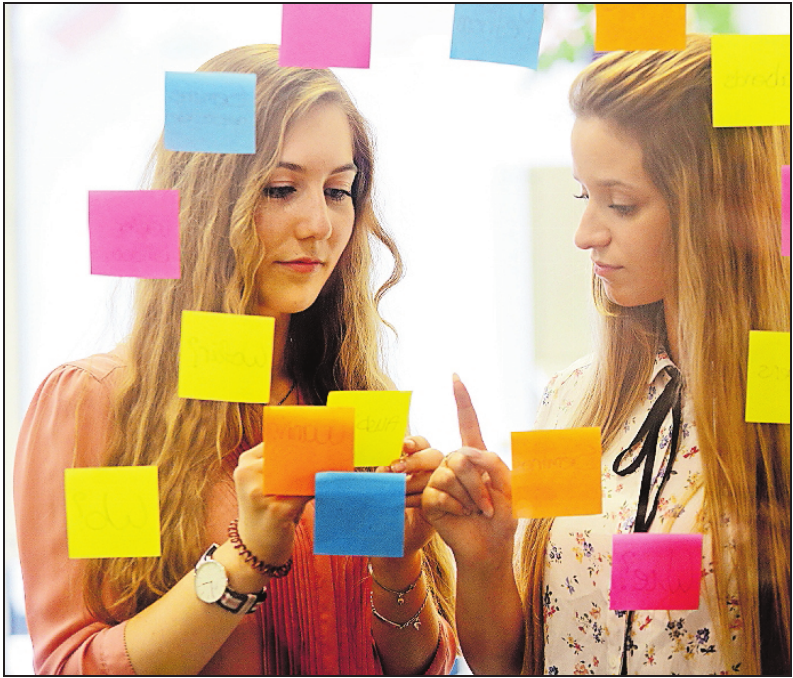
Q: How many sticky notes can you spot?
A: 15